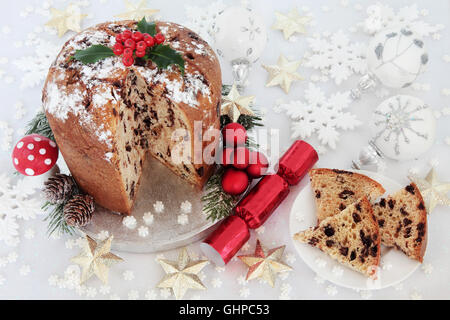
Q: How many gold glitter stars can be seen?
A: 9